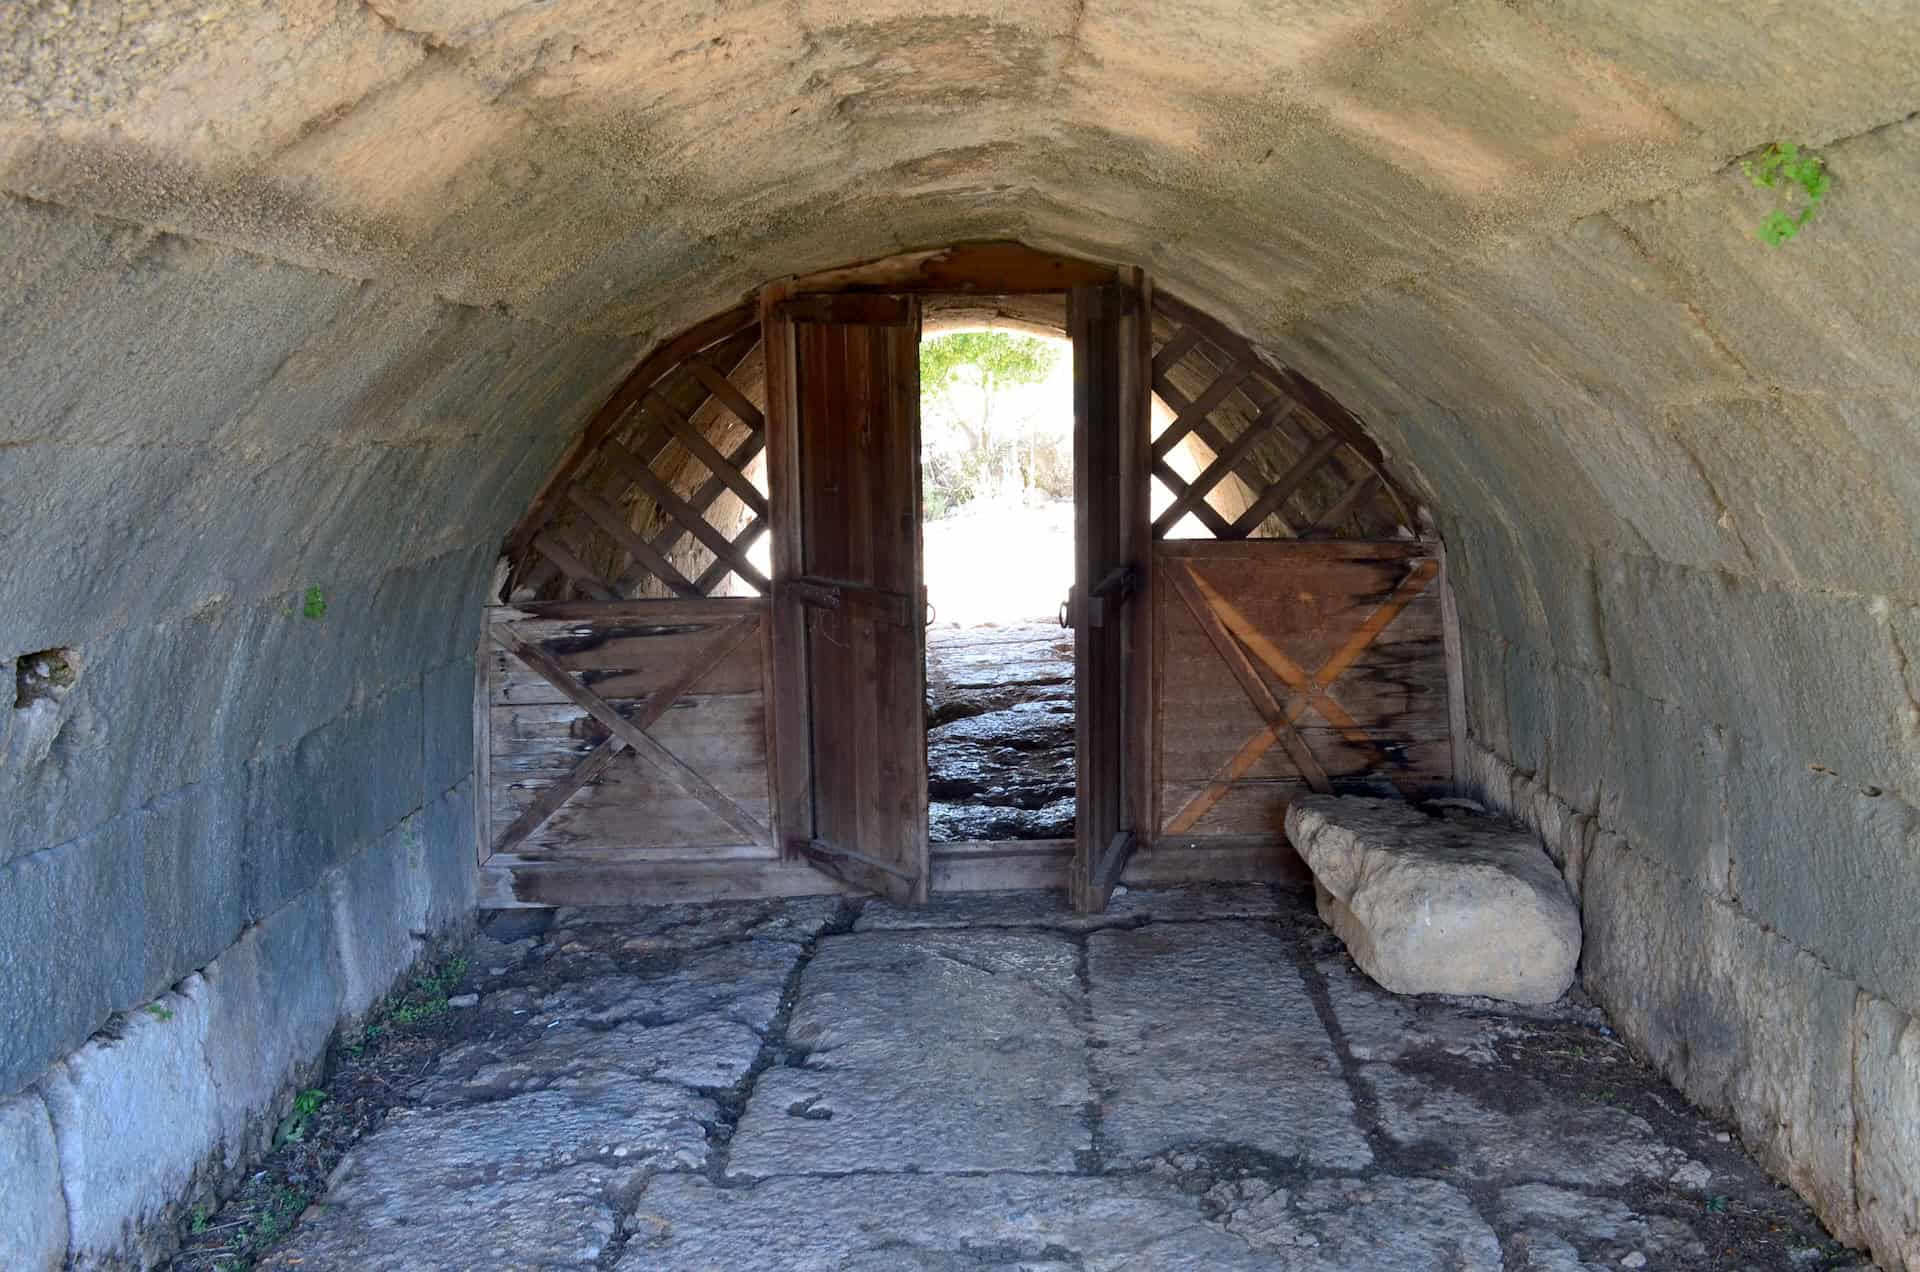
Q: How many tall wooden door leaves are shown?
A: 2